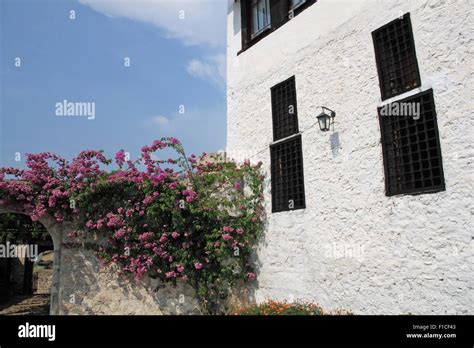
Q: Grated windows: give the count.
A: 4